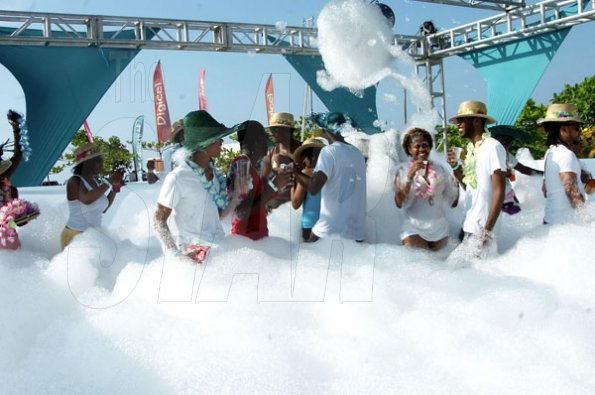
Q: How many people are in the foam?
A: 12